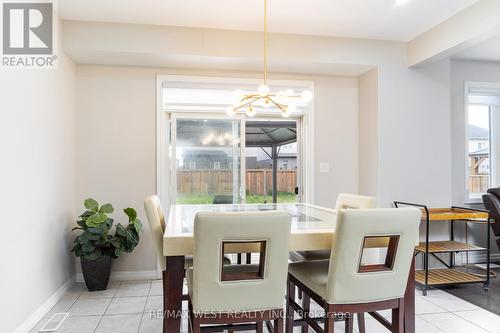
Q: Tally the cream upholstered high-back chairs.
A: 4